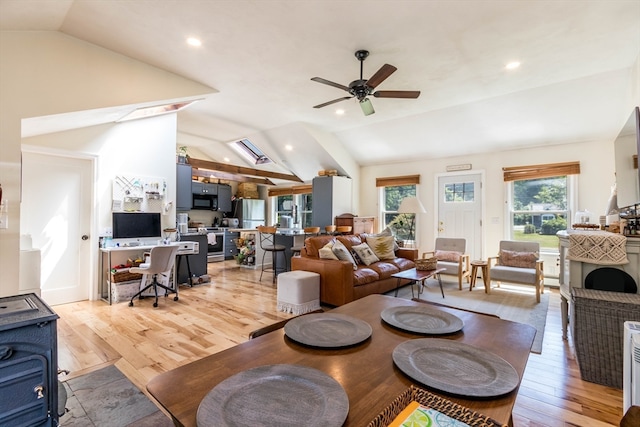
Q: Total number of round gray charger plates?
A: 4